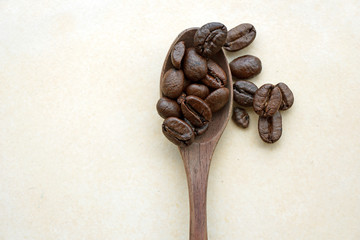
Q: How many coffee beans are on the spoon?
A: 11